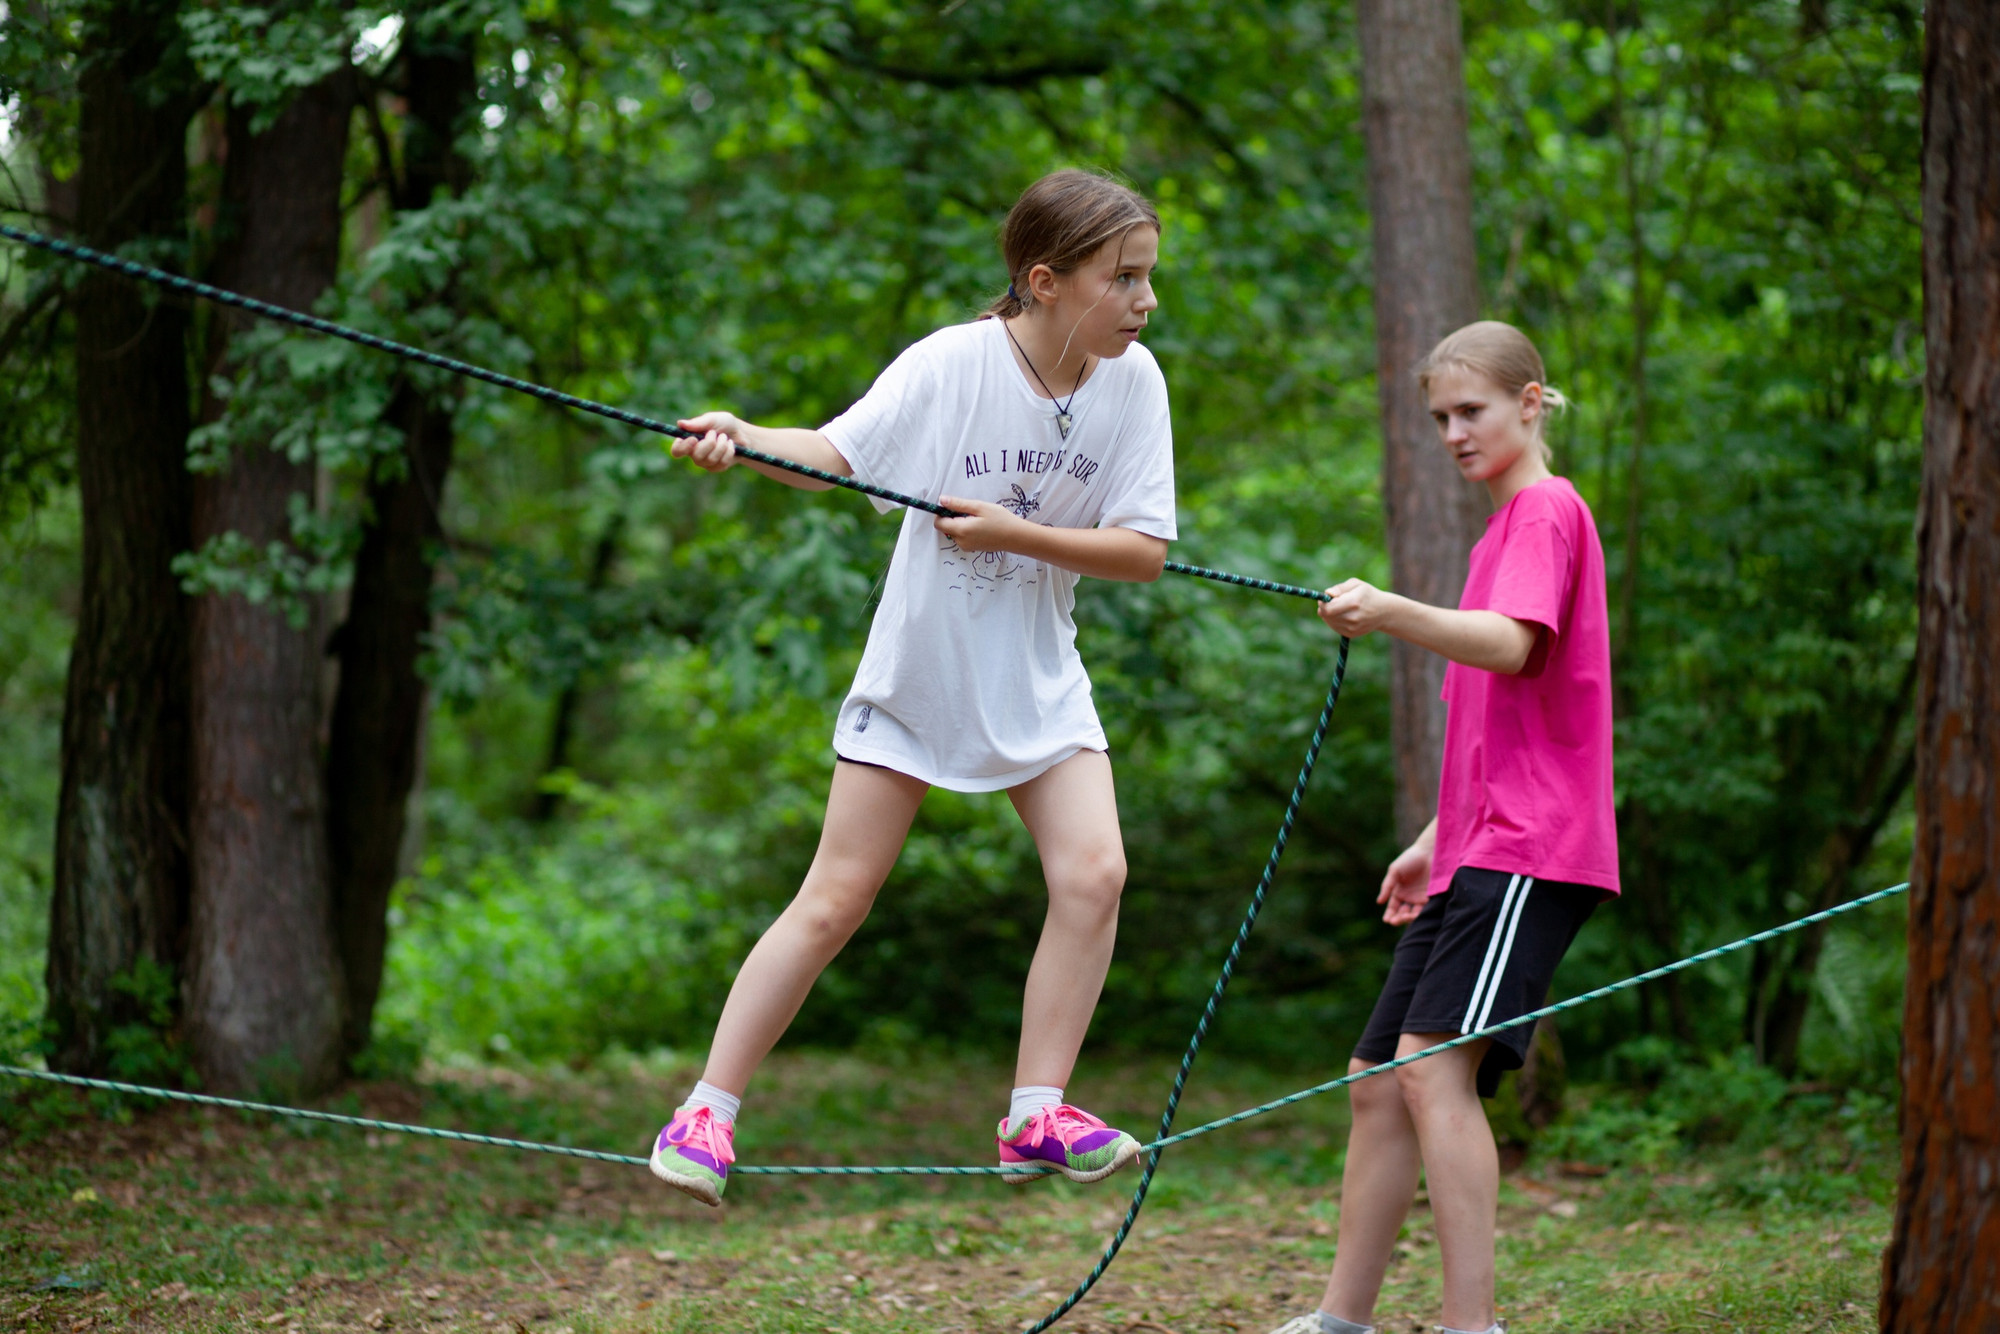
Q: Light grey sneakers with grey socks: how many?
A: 2